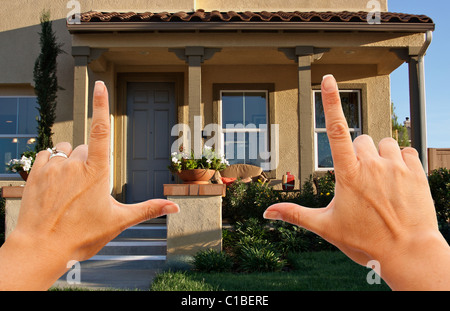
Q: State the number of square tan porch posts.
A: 4